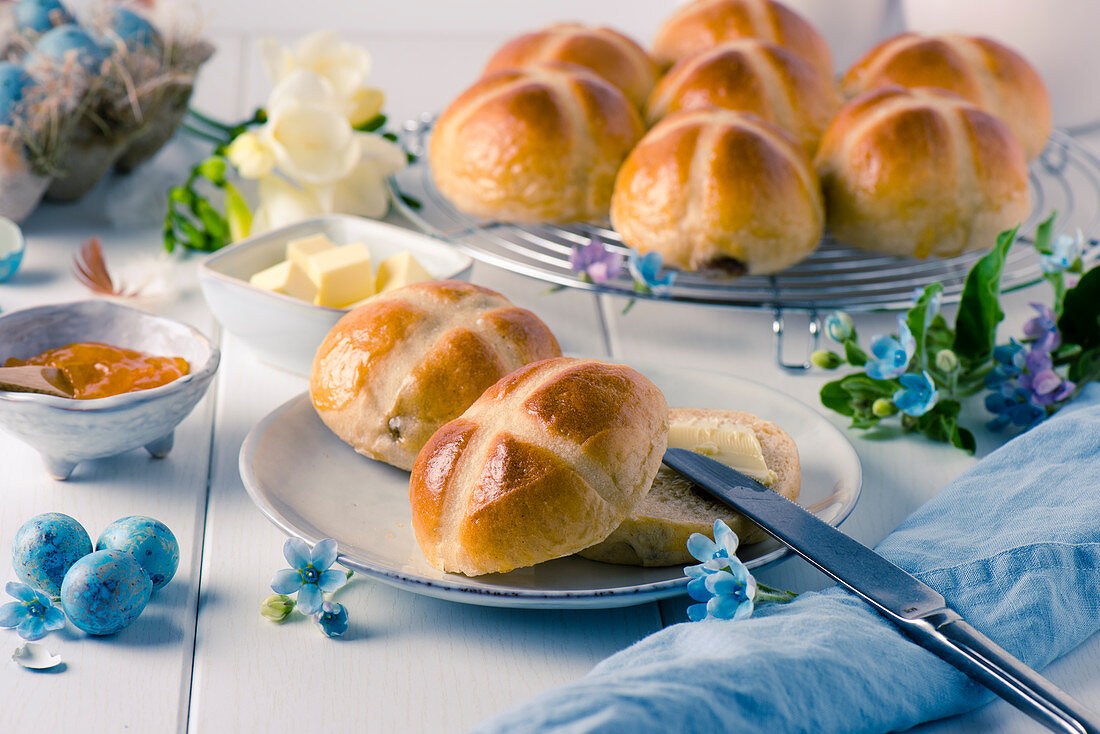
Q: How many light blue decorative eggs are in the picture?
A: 7